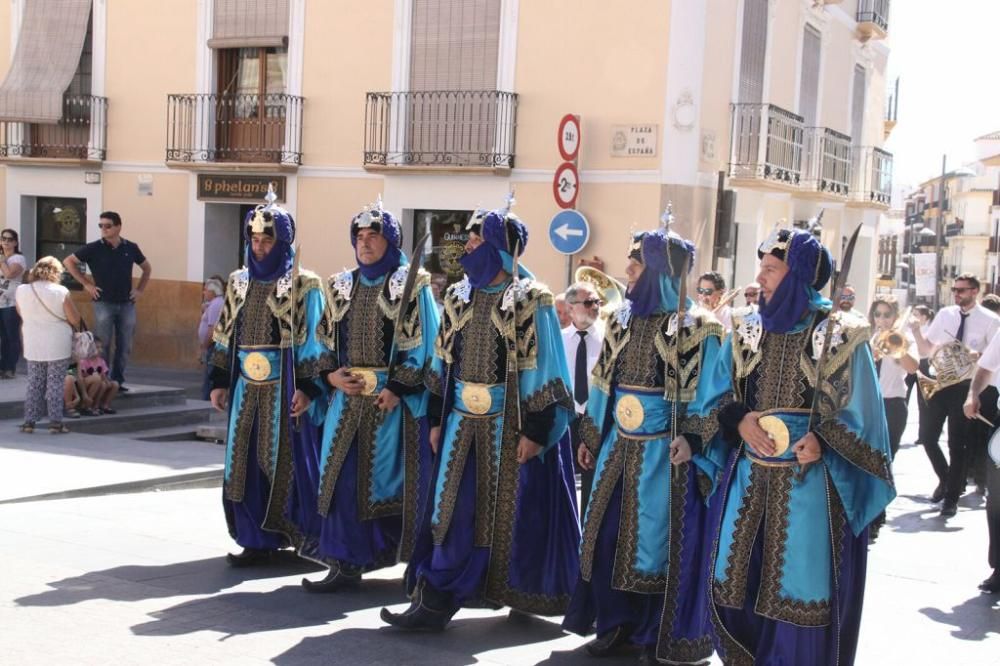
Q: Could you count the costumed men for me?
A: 5